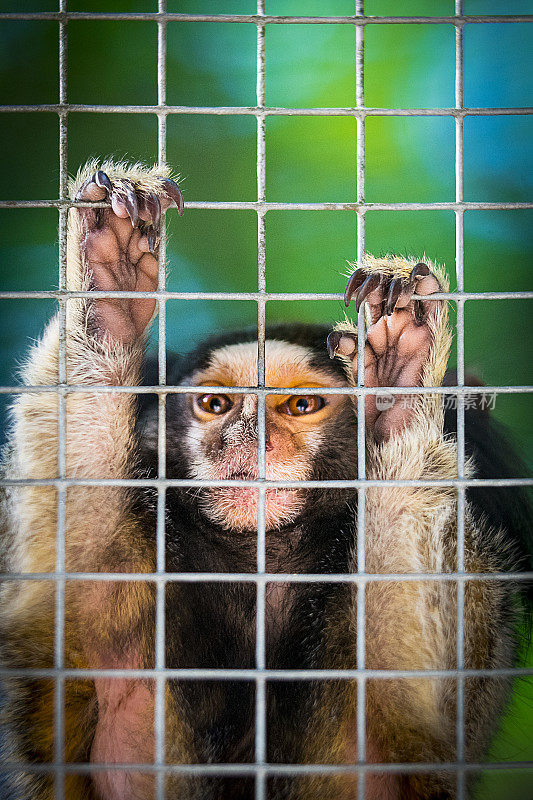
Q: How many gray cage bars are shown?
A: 14